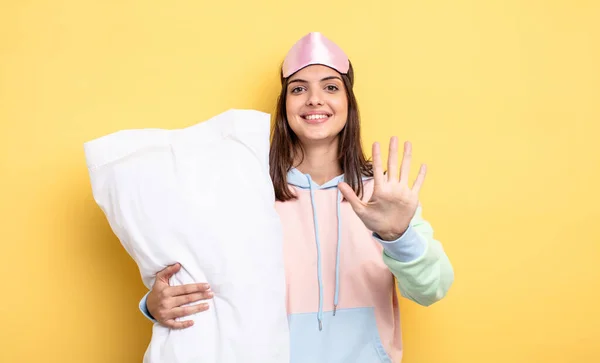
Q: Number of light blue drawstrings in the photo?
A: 2